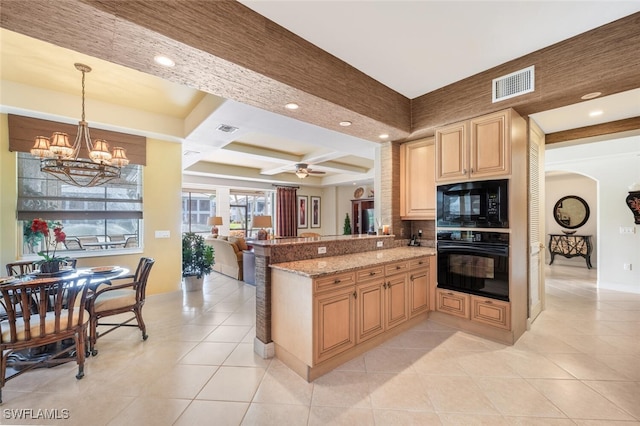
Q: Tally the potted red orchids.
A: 1